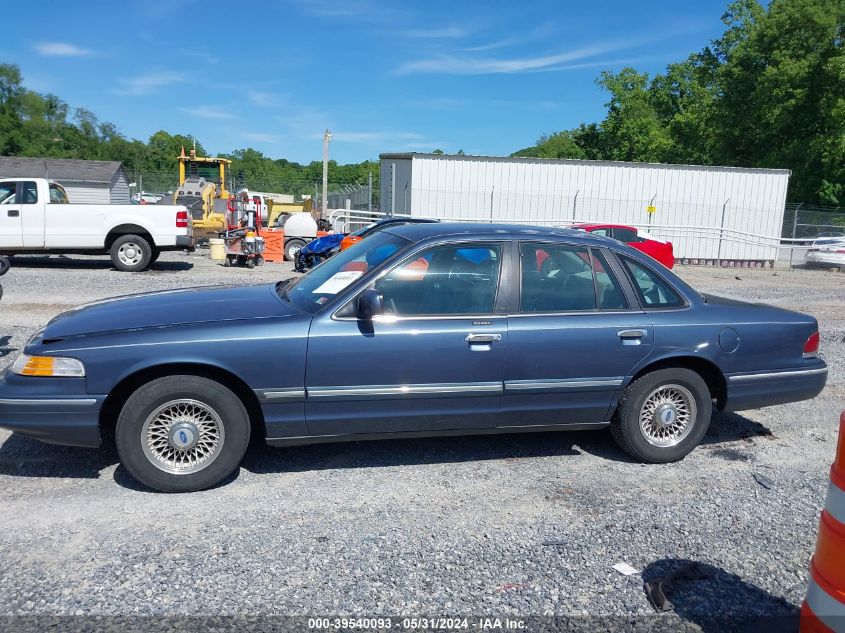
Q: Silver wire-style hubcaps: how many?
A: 2